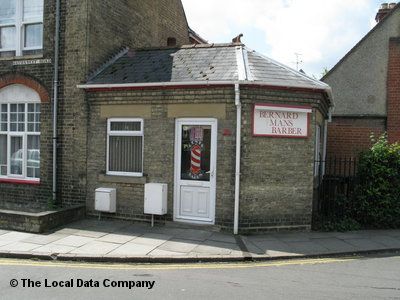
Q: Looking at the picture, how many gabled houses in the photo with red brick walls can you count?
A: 1